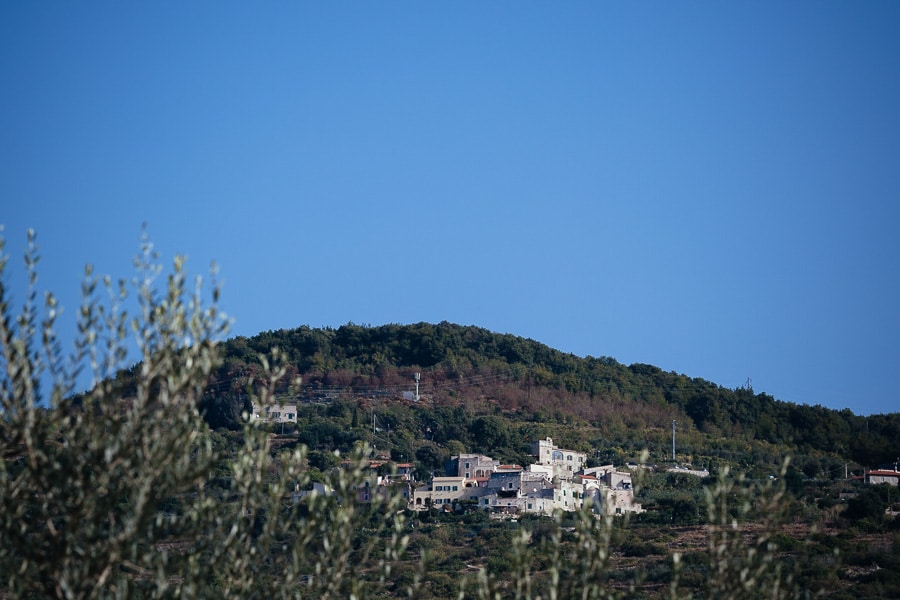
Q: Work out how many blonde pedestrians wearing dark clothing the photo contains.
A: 0